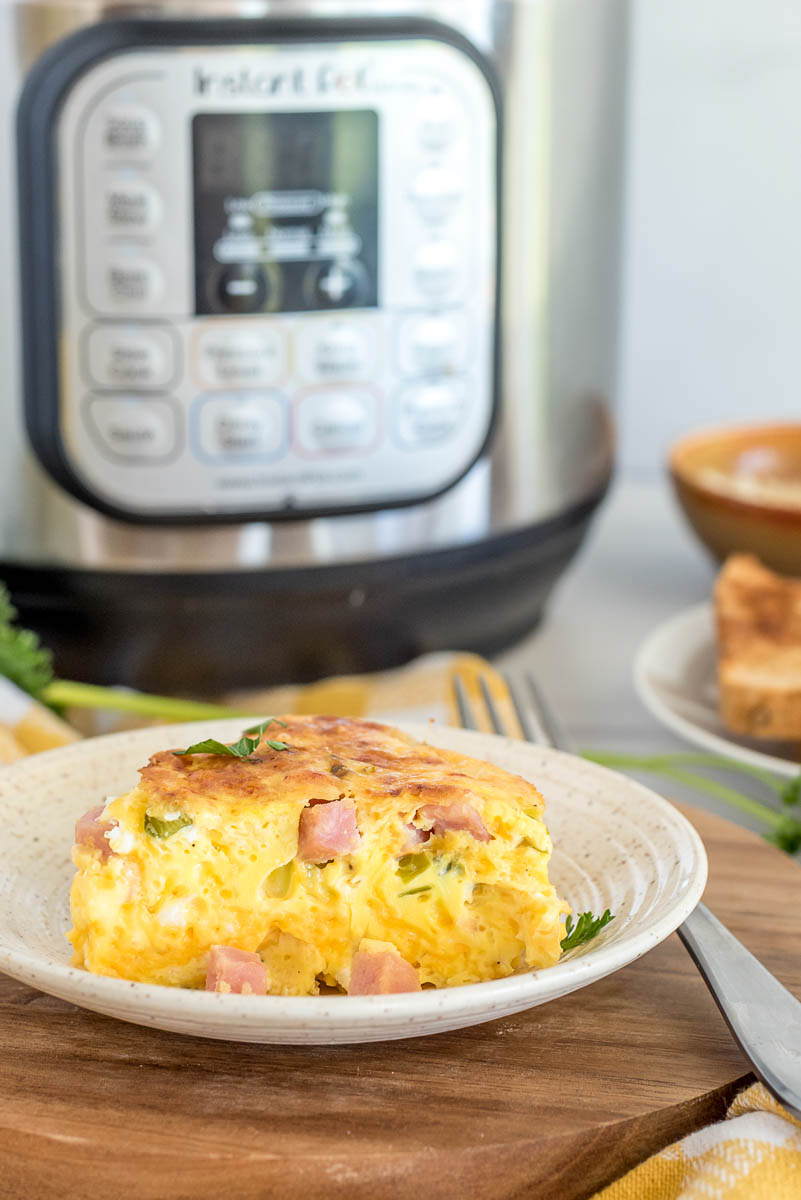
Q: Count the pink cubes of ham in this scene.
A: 5